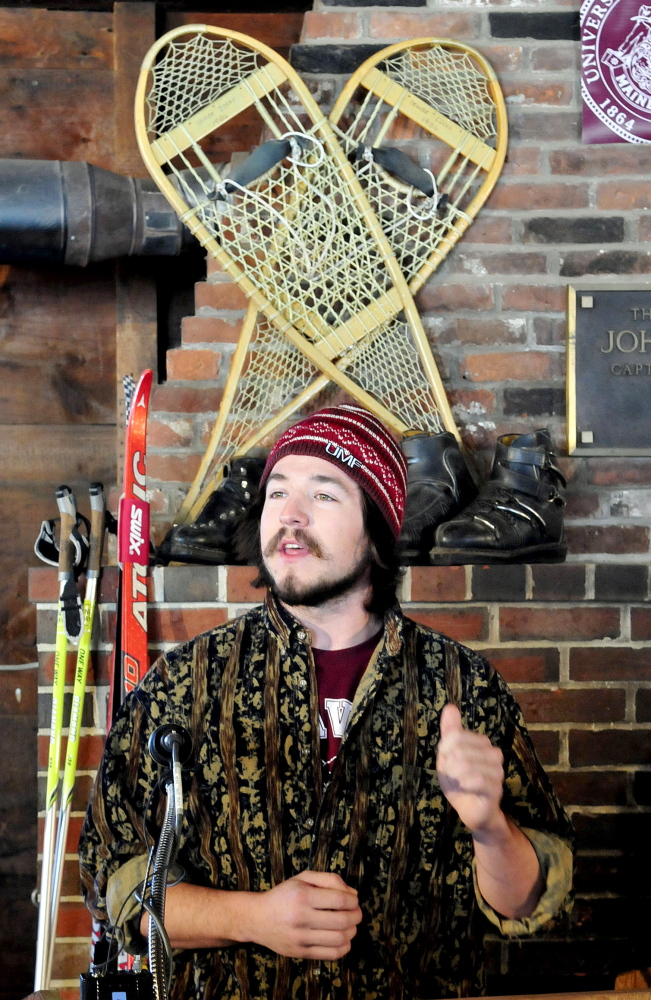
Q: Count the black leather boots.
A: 3